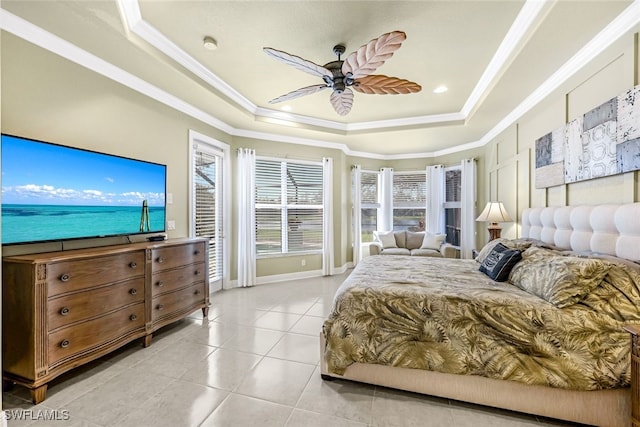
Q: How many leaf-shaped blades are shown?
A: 5